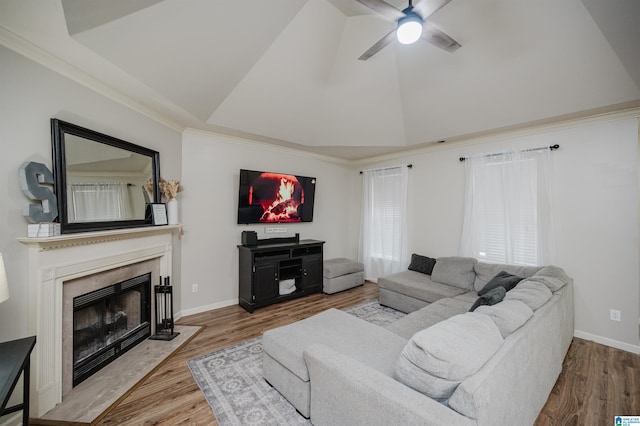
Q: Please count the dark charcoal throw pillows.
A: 3